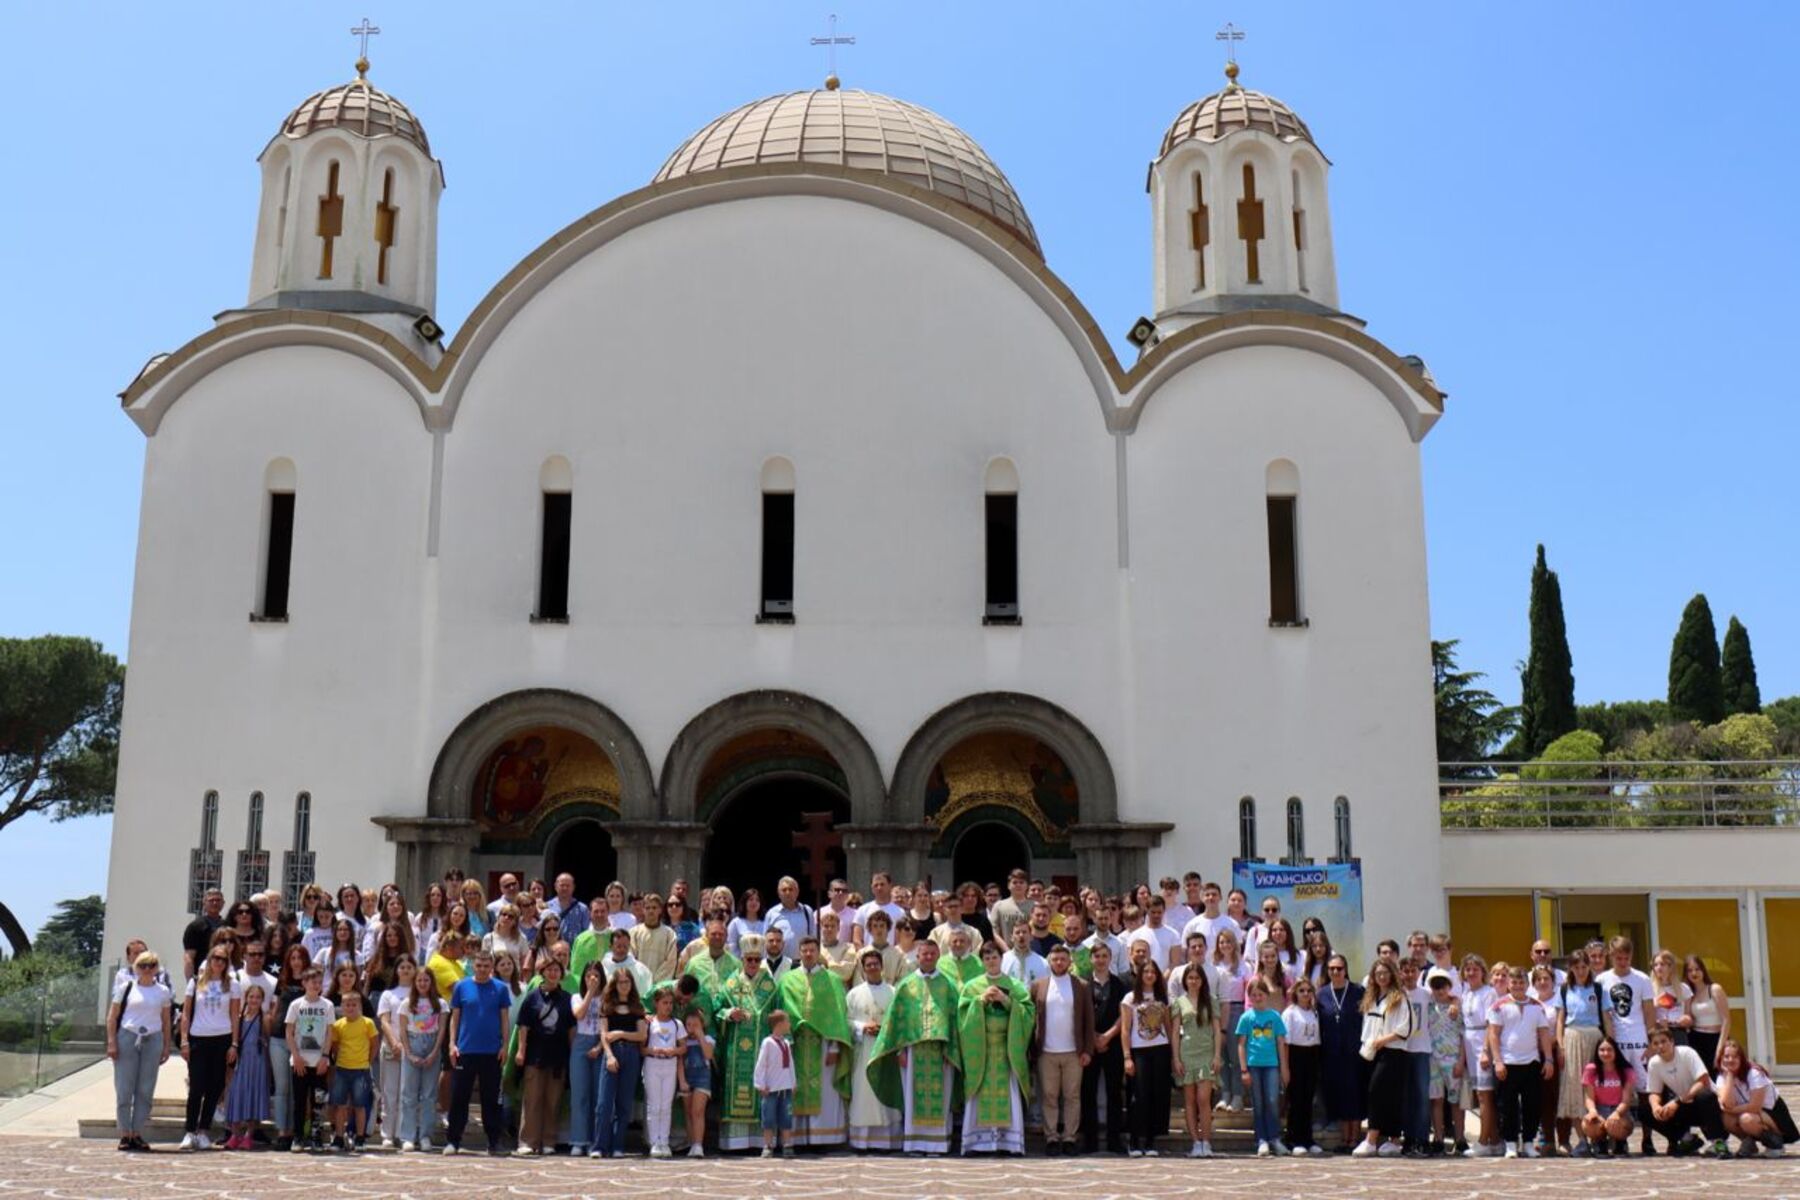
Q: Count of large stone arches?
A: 3